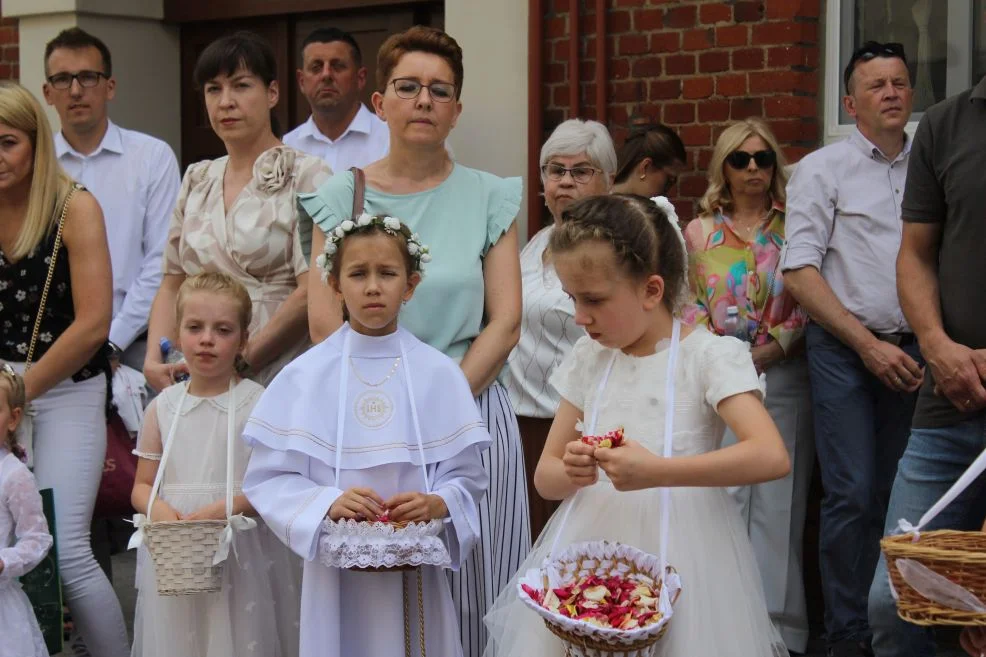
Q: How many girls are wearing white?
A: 4